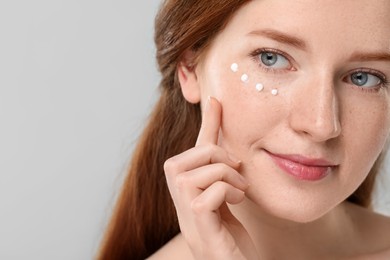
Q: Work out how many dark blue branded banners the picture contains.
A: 0